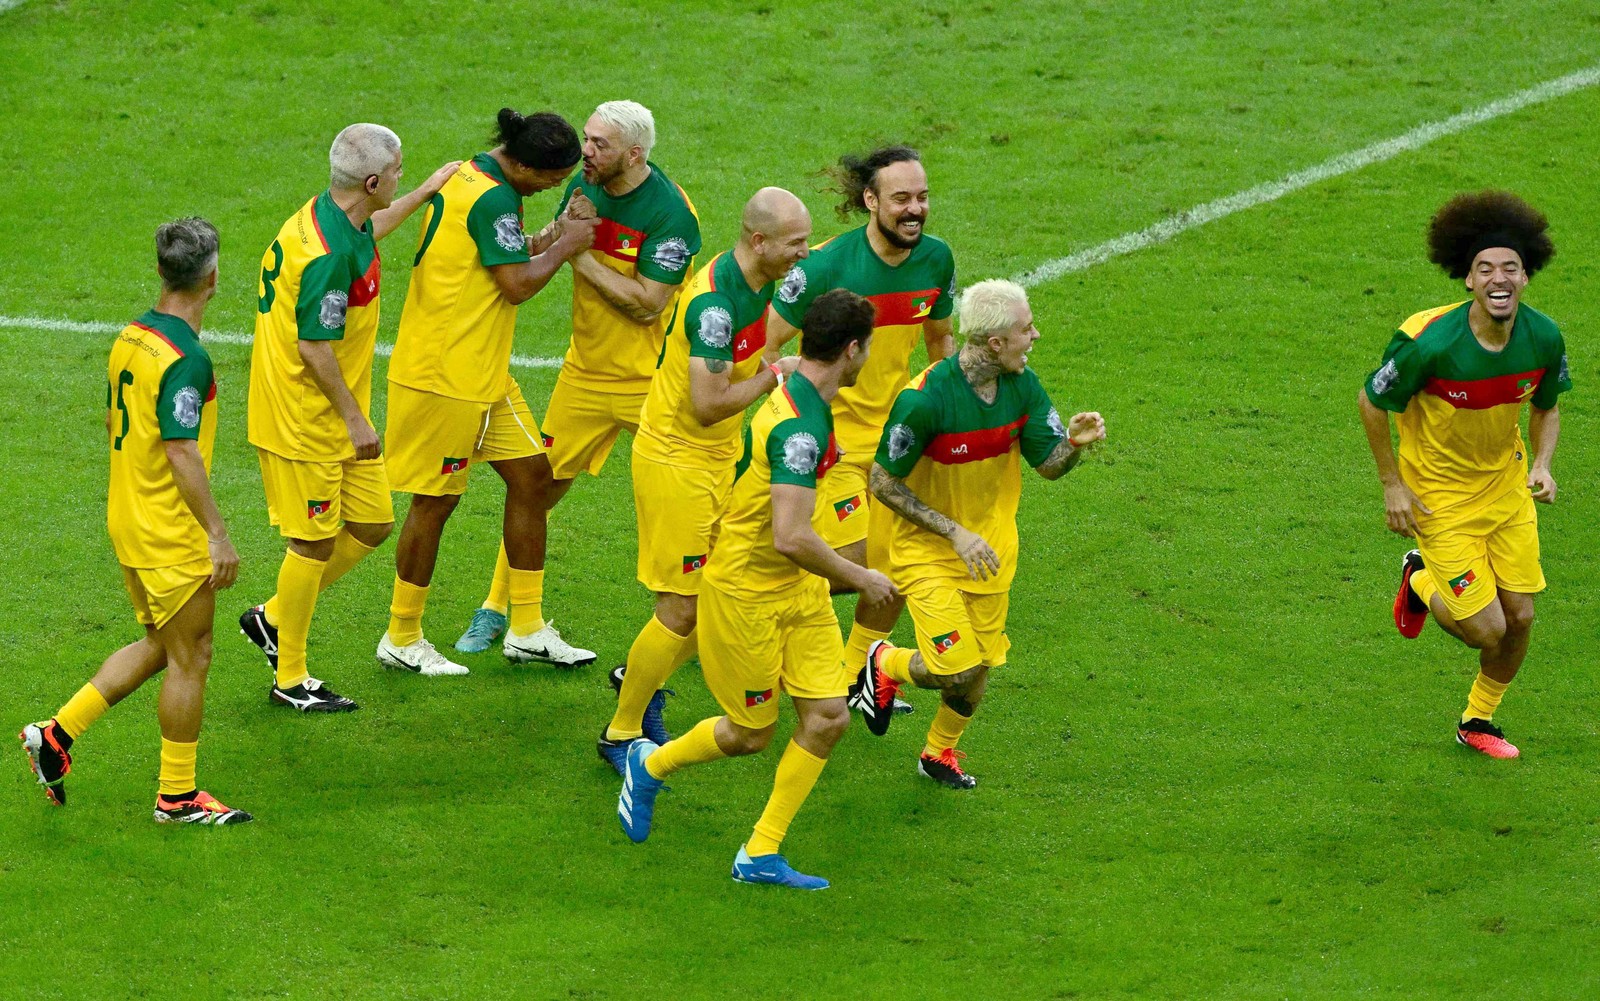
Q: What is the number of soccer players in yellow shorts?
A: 9